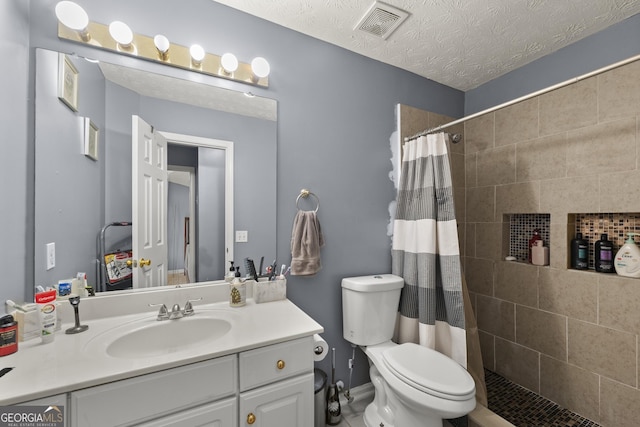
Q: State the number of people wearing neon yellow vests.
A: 0